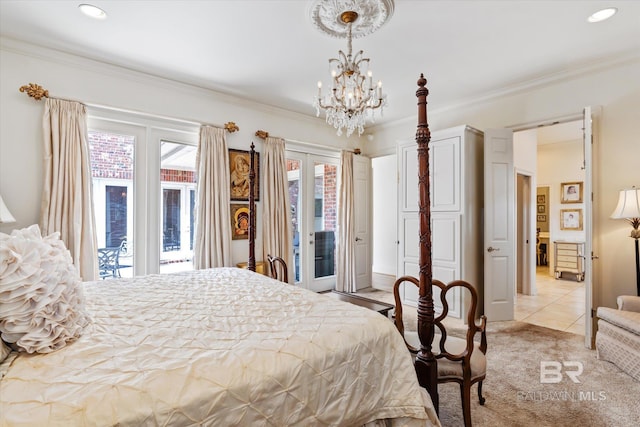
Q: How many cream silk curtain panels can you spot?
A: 4